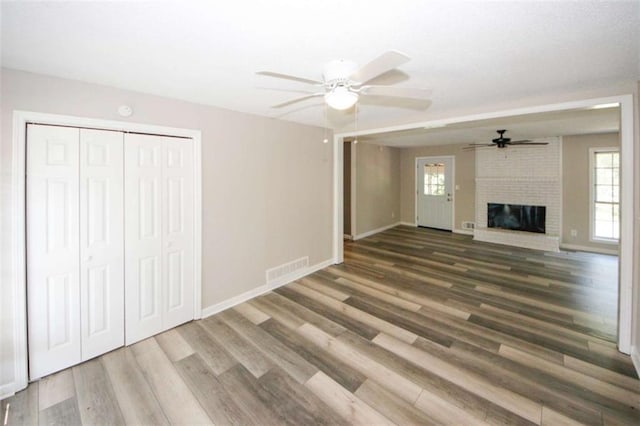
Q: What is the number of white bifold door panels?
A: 4